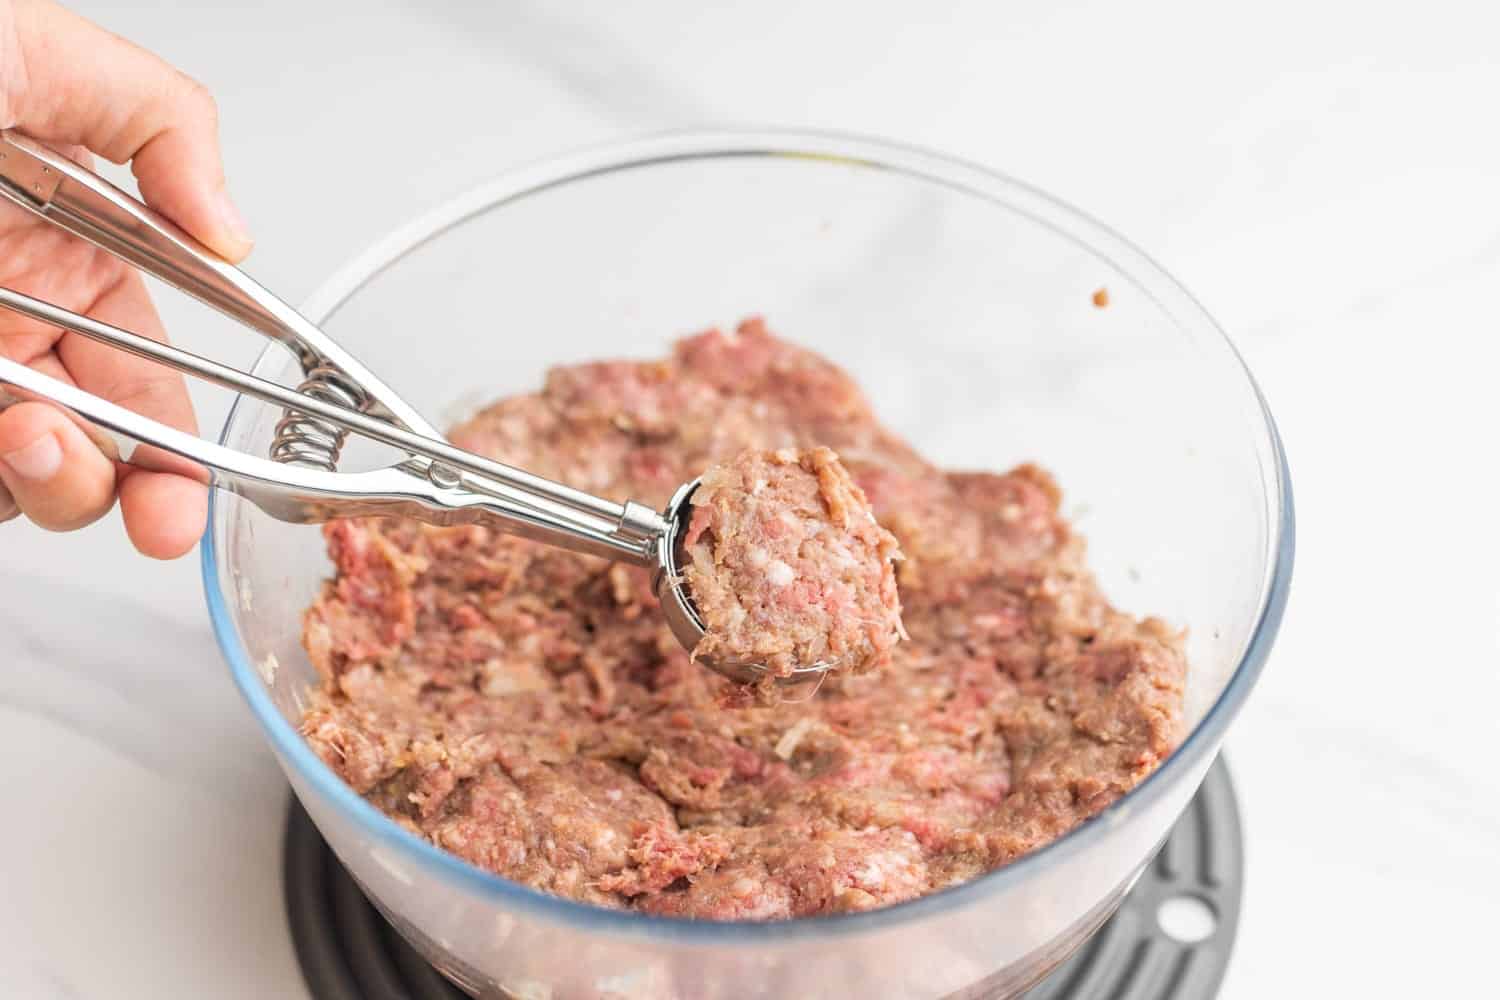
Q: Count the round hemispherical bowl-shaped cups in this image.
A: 1